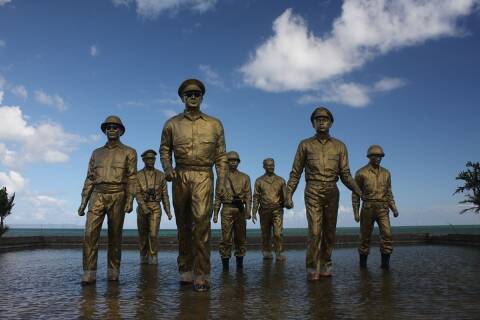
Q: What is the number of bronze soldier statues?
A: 7